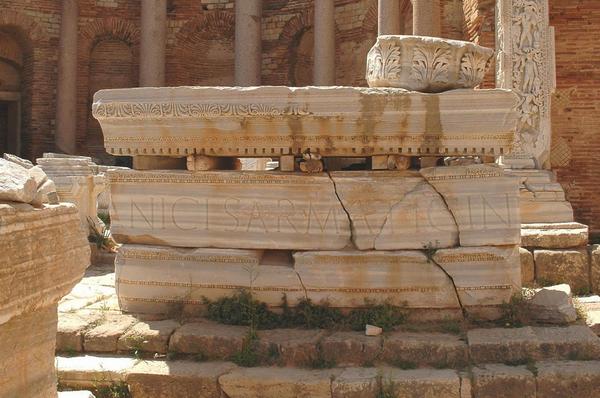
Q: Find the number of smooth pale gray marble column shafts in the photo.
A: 6